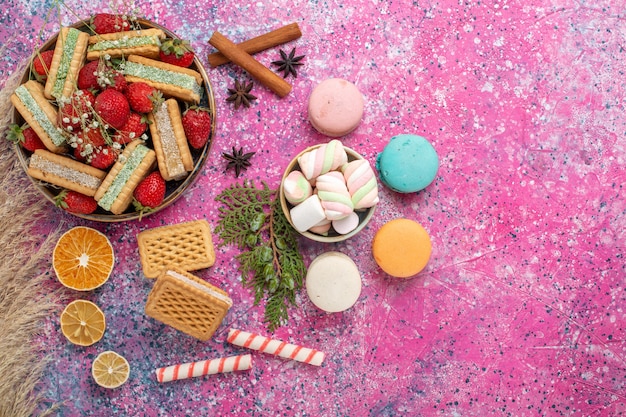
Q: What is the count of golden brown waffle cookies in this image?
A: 2